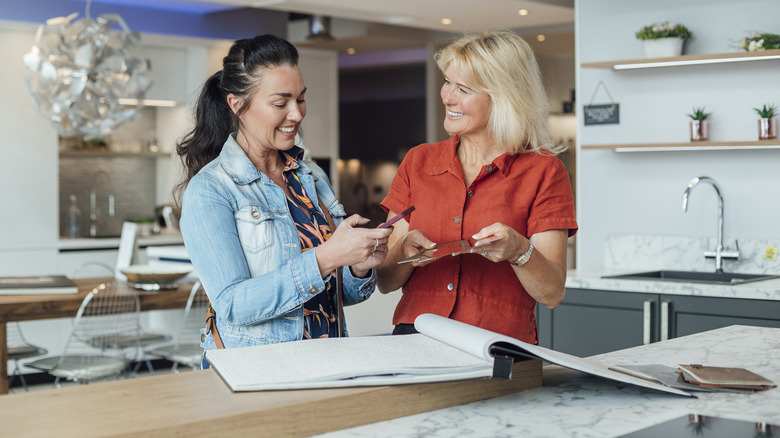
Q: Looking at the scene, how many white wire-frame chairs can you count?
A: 4